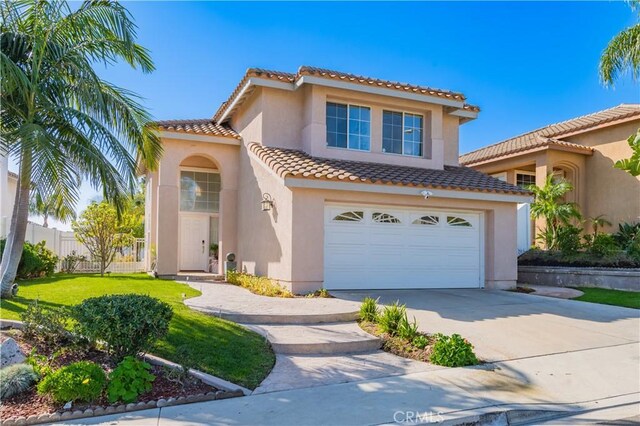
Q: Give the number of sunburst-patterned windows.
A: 4